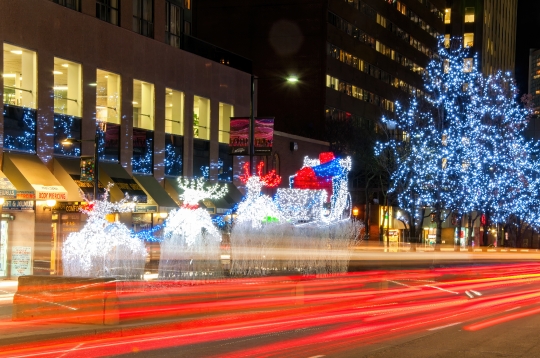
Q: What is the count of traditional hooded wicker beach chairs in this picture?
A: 0